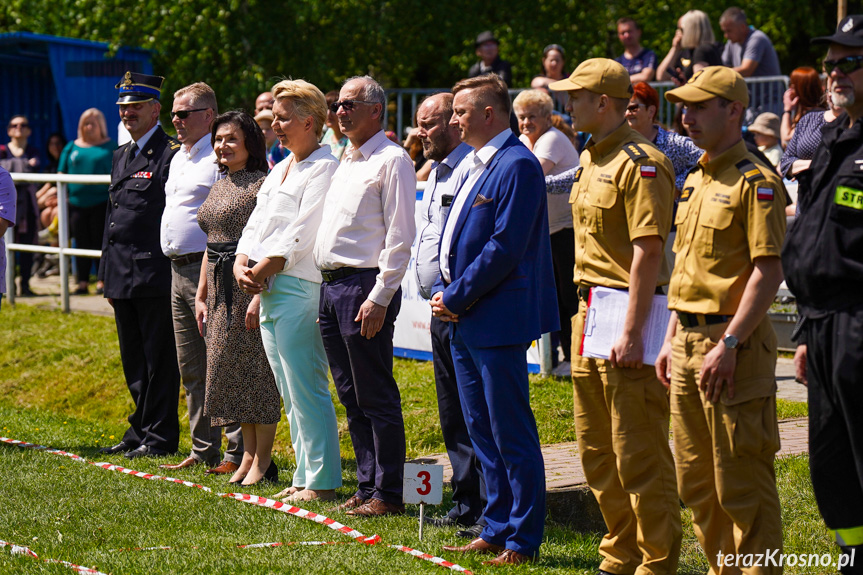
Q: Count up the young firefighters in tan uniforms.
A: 2